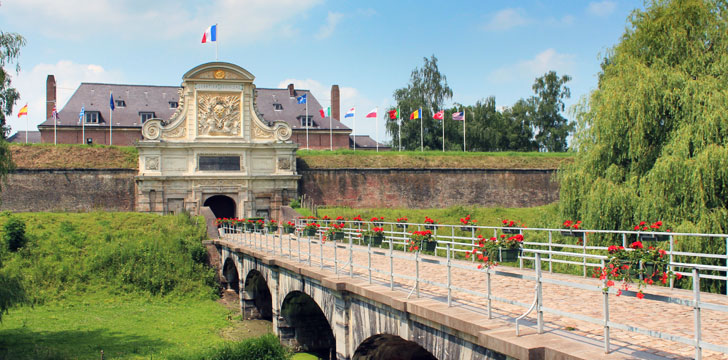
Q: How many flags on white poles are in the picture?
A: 13